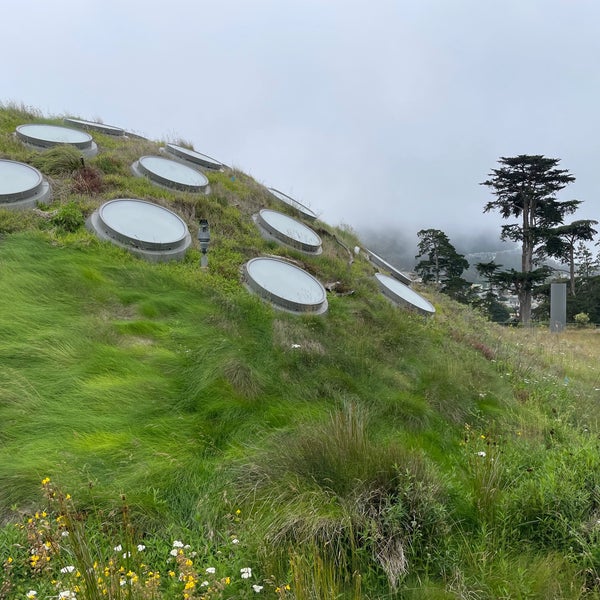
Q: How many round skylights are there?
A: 11